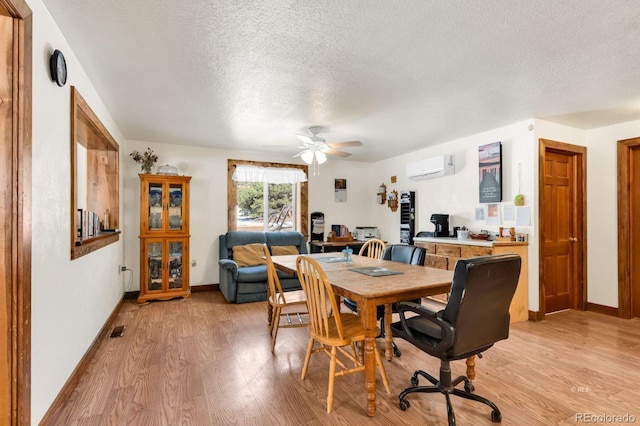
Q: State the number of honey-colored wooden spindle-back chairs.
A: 3